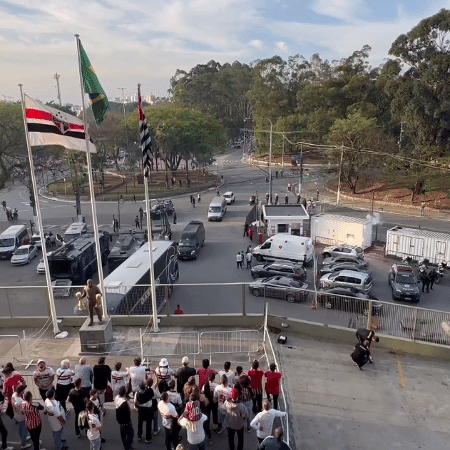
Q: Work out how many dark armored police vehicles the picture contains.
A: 2